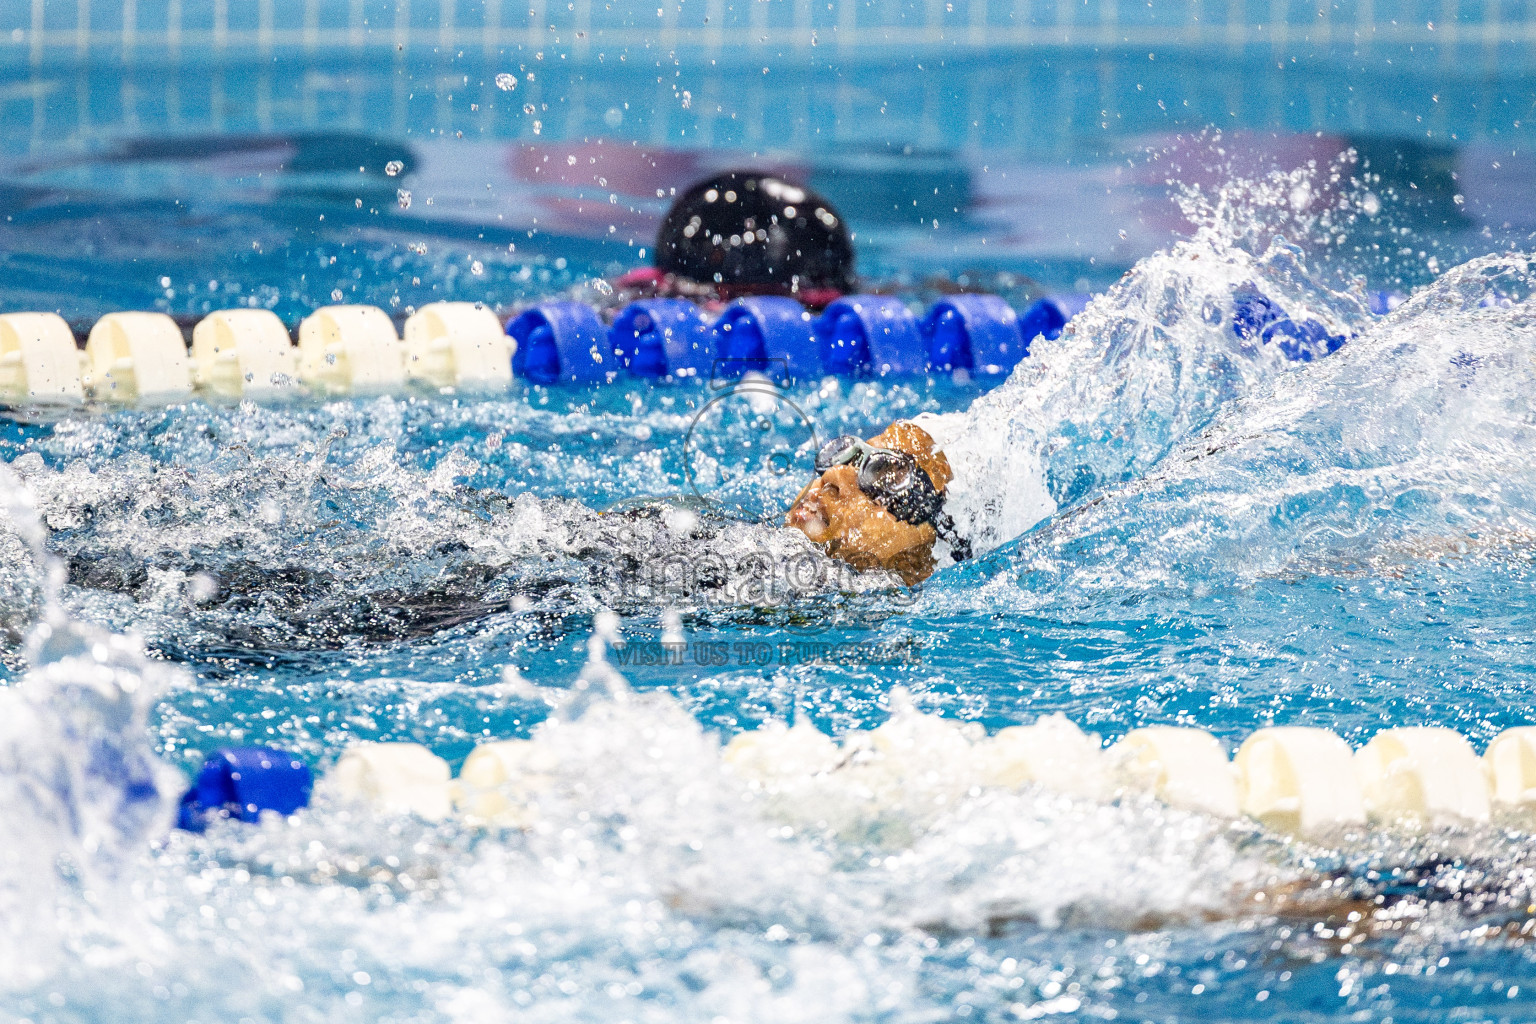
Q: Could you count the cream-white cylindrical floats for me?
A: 14